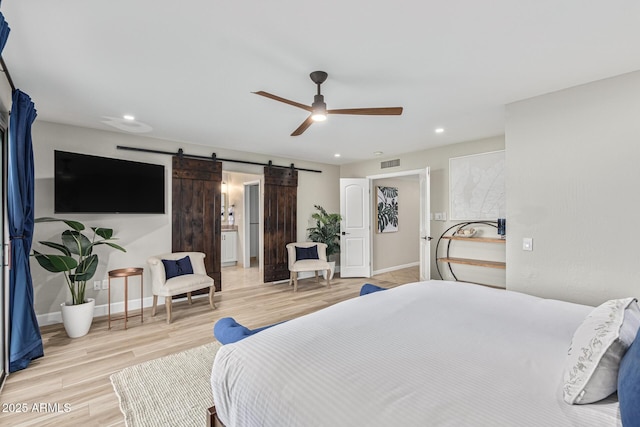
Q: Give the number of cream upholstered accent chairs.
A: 2